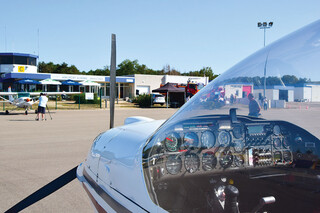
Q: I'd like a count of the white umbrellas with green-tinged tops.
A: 2